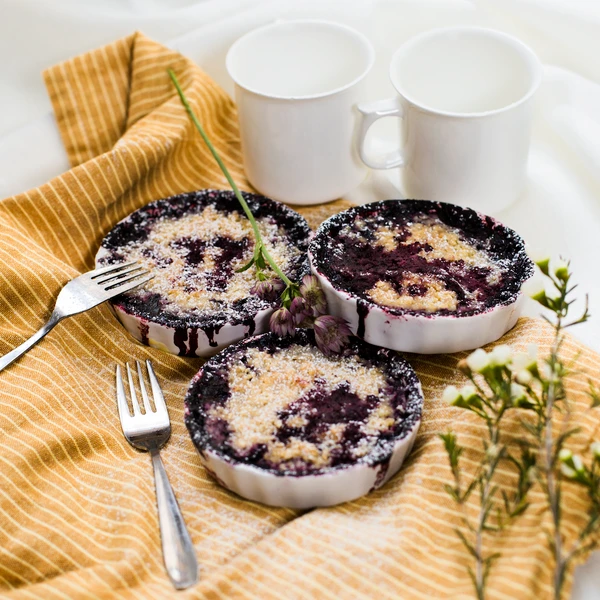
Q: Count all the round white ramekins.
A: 3